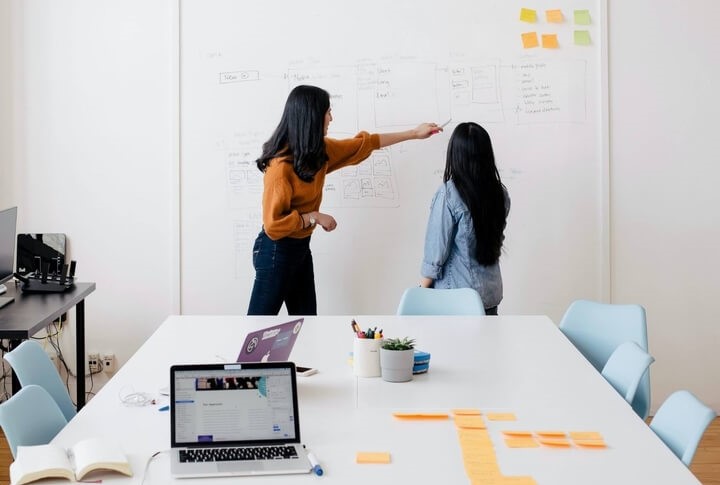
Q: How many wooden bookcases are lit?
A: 0